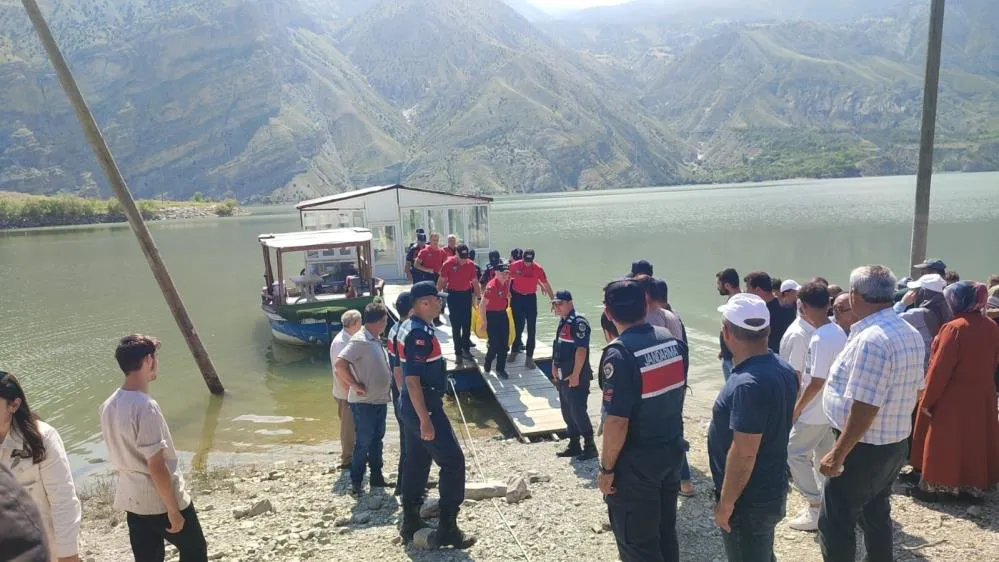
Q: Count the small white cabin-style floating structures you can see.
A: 1